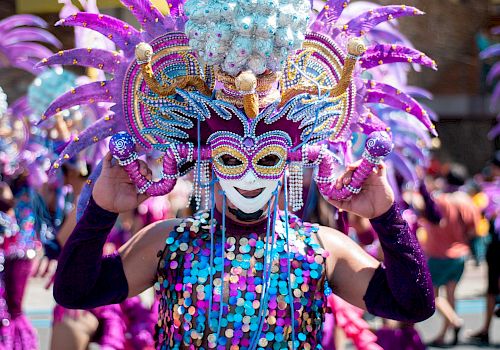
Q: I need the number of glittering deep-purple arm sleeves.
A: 2